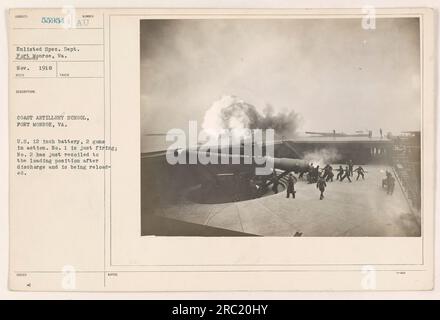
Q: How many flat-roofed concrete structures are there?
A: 1